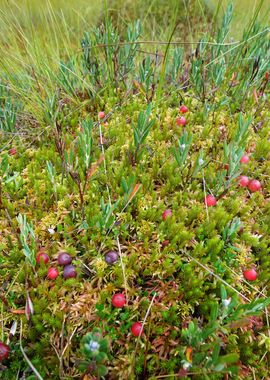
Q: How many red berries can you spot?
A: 15